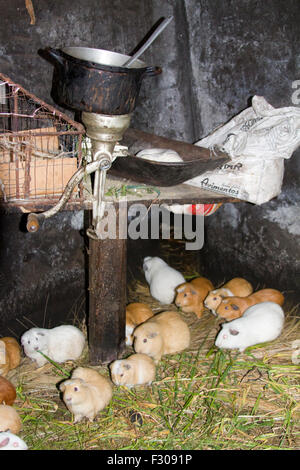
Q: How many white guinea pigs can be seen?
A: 4